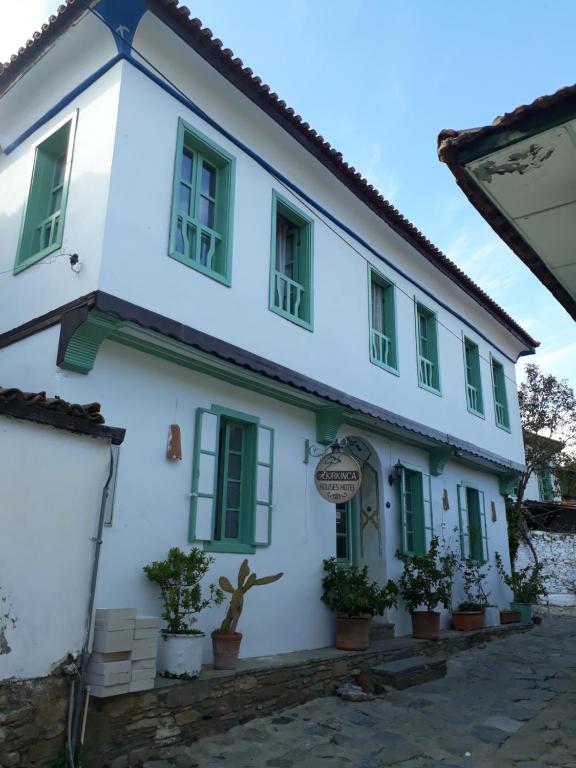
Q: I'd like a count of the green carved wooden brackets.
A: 4